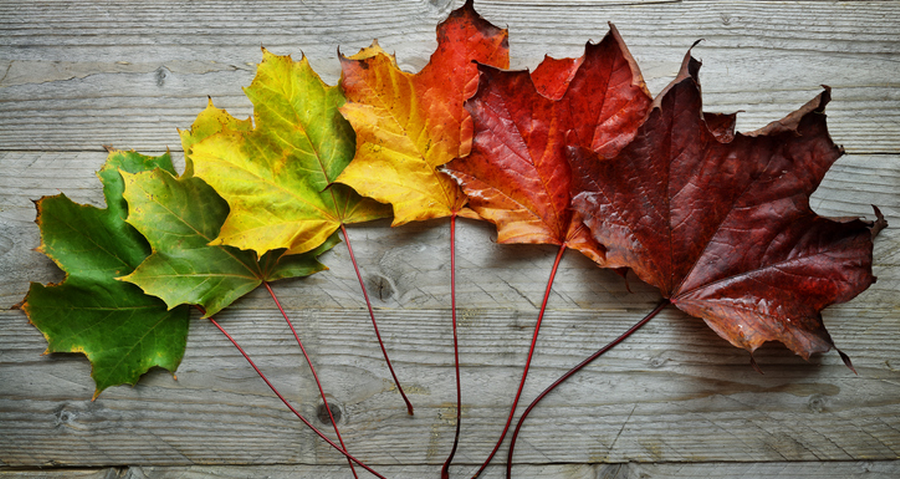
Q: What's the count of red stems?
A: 6